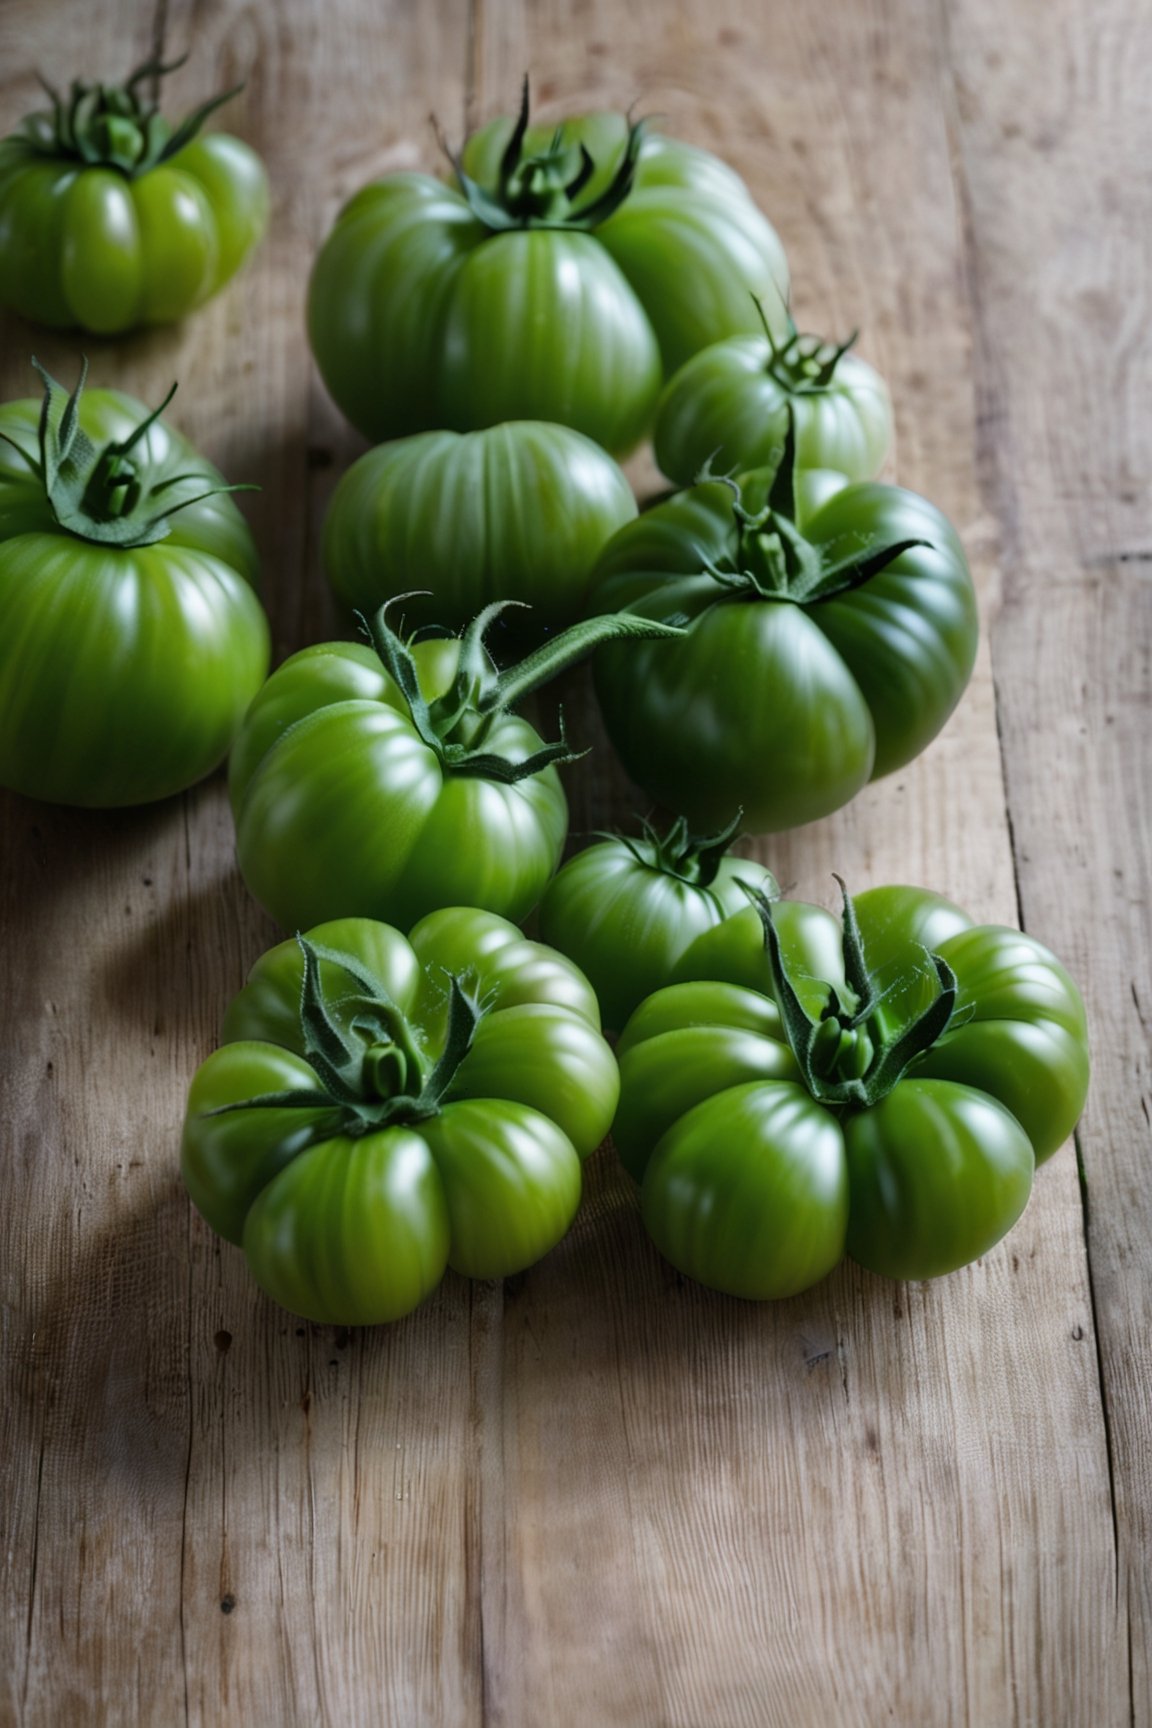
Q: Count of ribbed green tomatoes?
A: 10